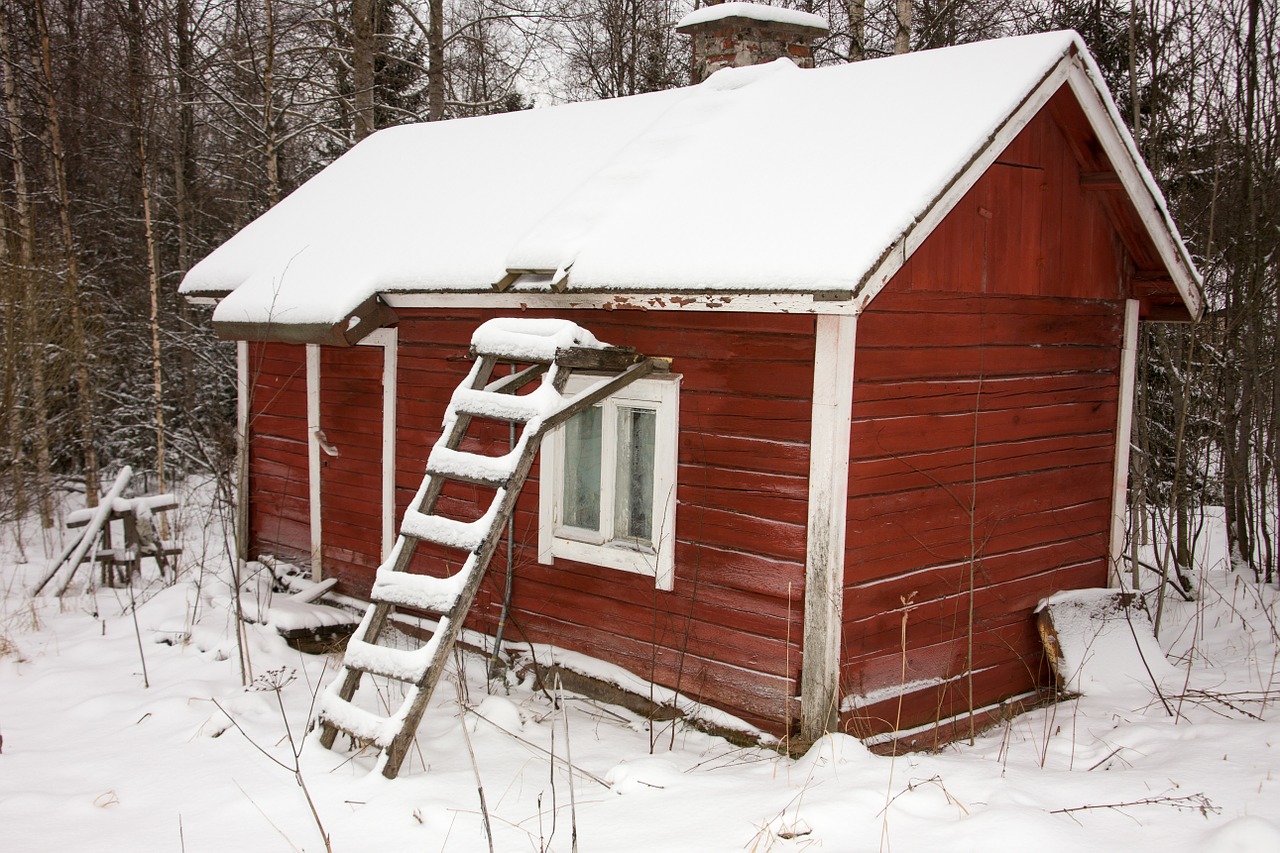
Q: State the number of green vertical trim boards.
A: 0